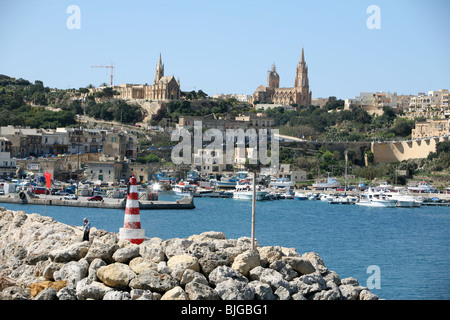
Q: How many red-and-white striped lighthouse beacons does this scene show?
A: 1